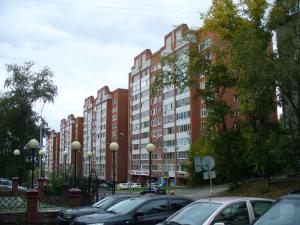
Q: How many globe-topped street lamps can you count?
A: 8